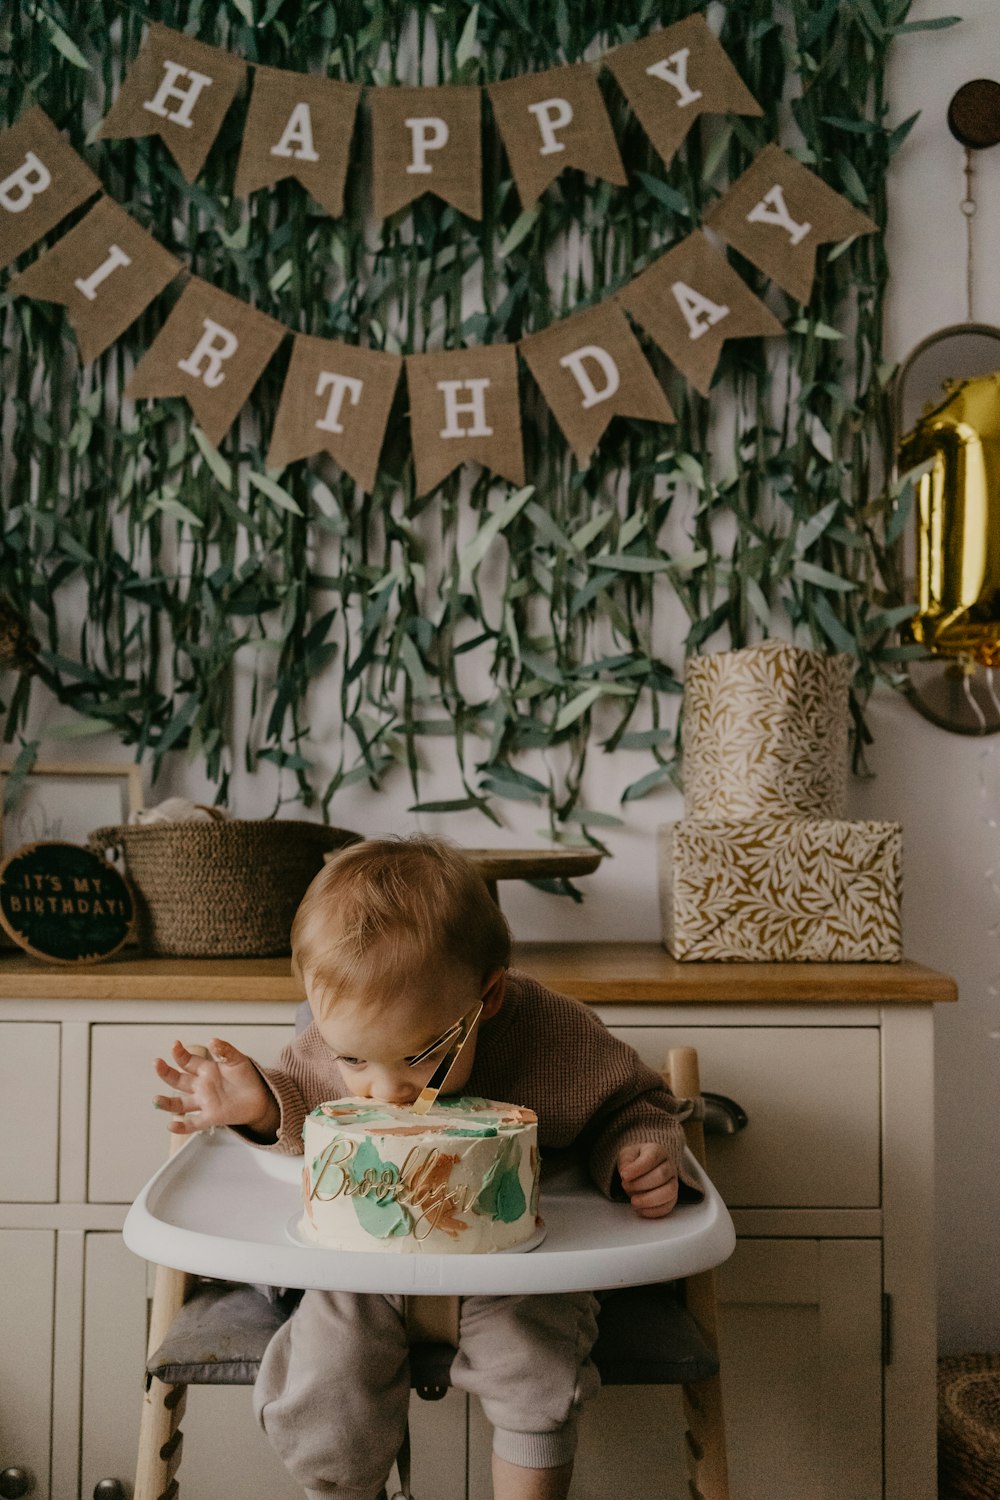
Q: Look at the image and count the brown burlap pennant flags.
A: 13